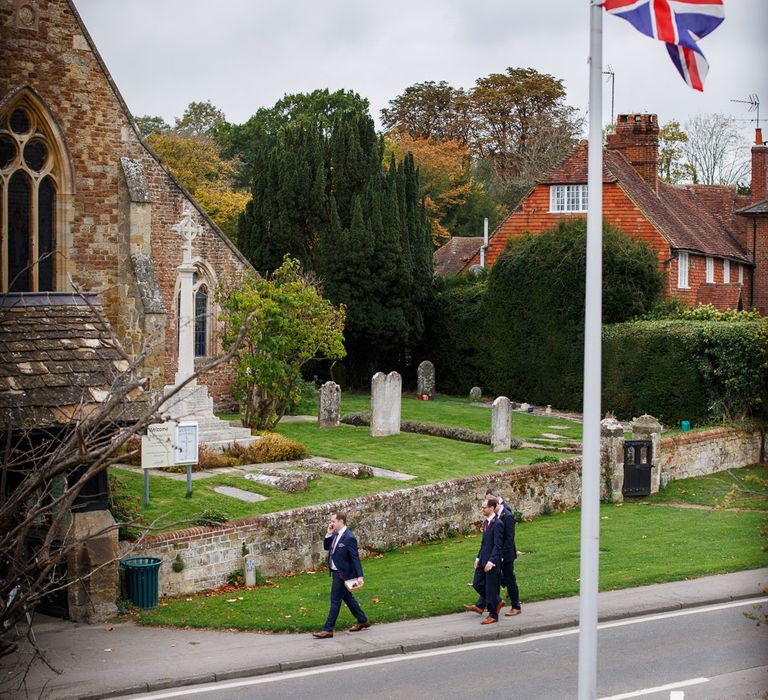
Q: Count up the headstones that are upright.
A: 5